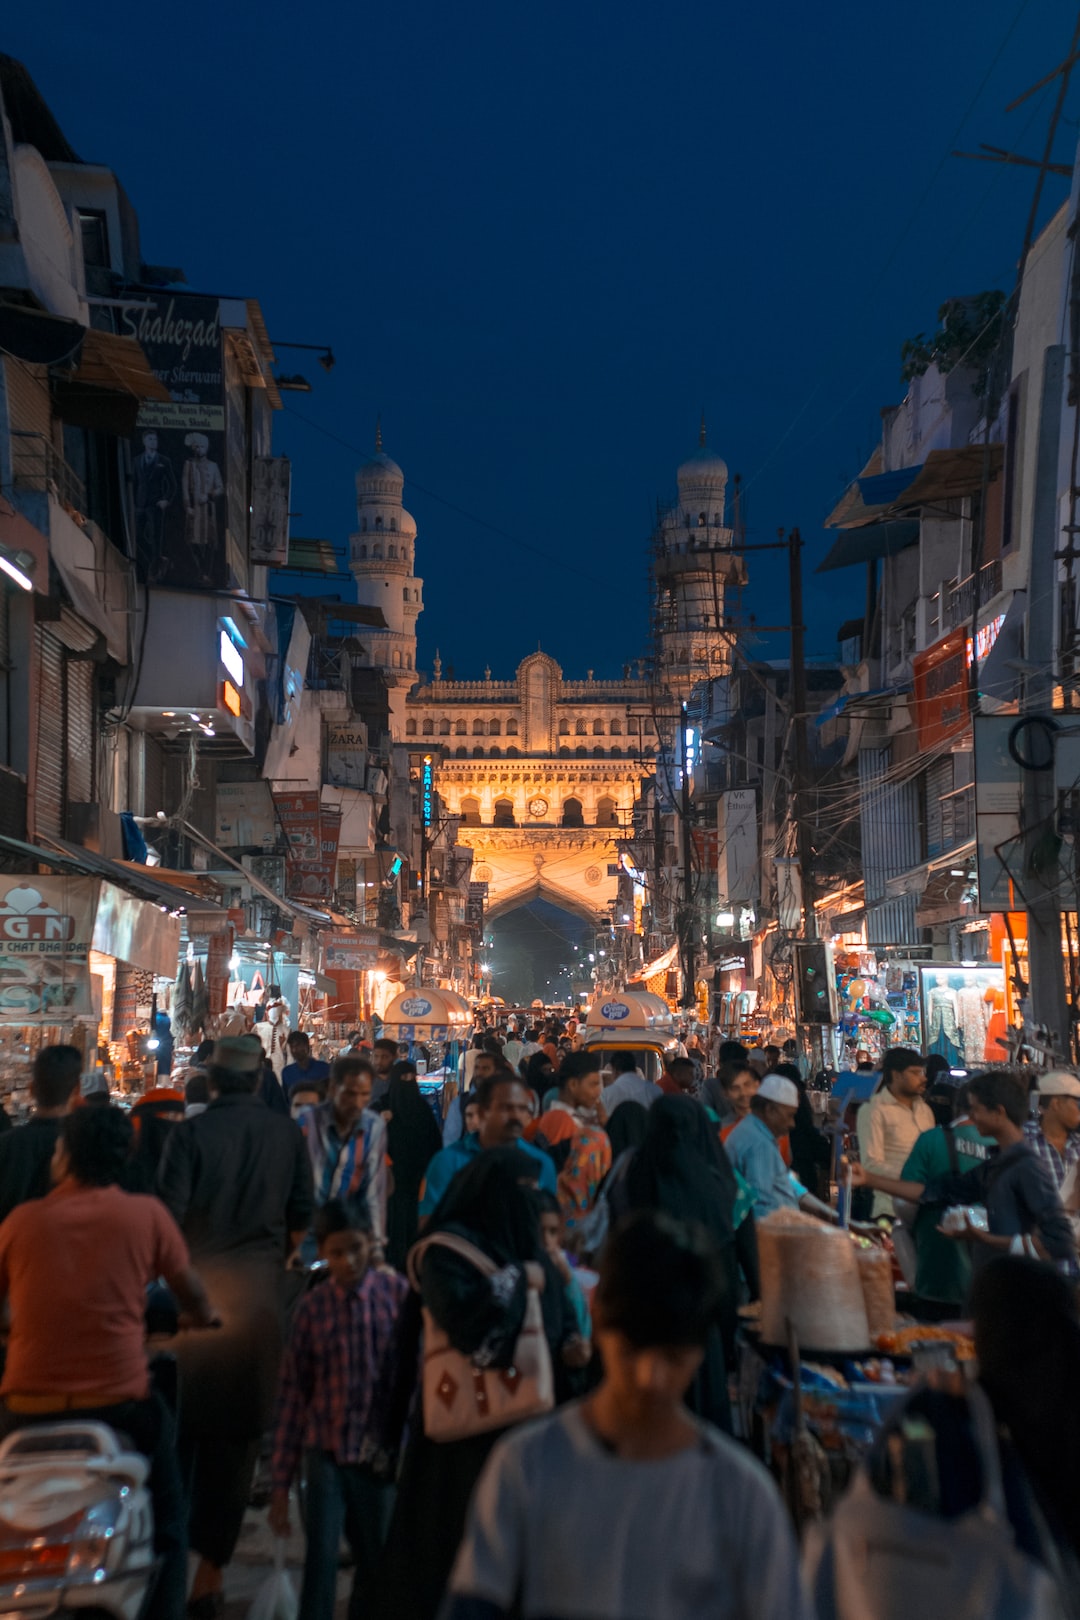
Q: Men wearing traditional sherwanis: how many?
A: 1